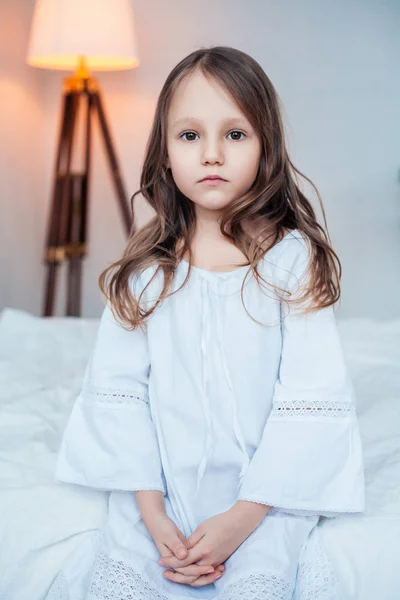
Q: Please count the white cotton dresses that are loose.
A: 1